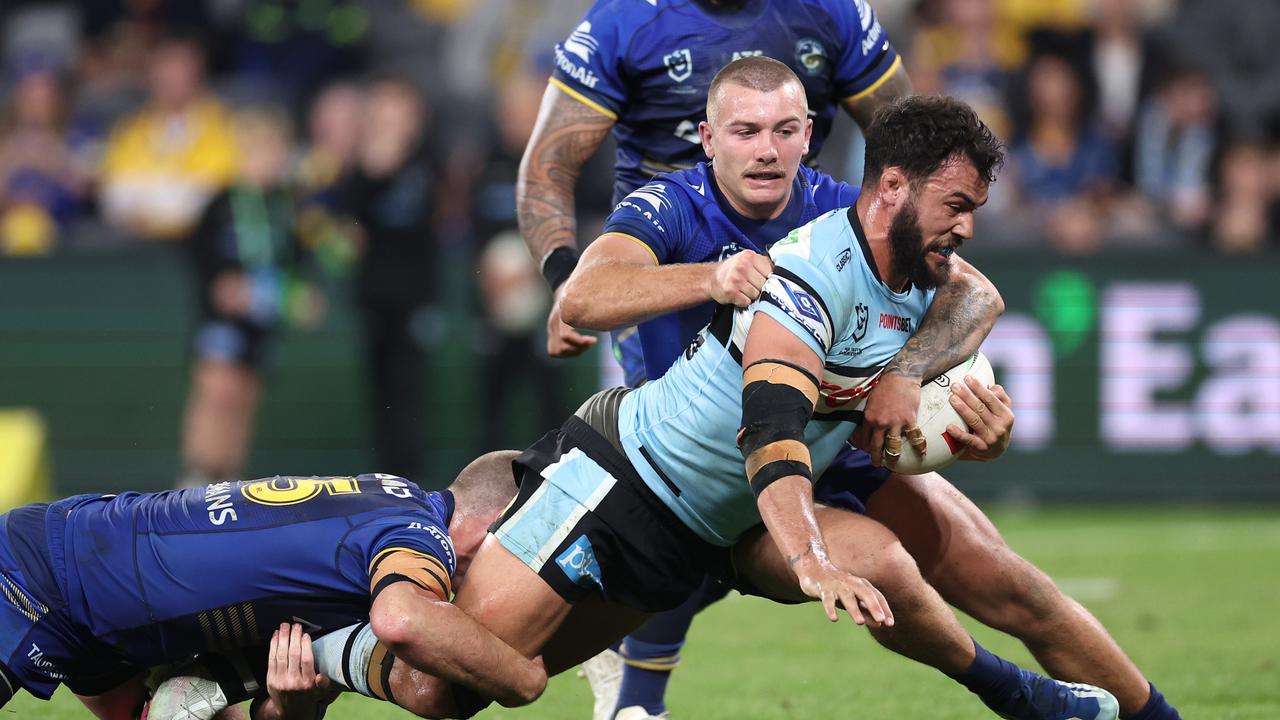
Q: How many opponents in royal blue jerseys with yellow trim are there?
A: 3